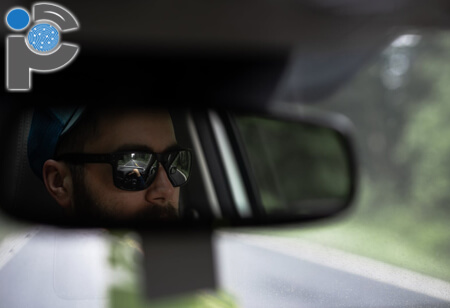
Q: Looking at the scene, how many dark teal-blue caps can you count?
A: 1